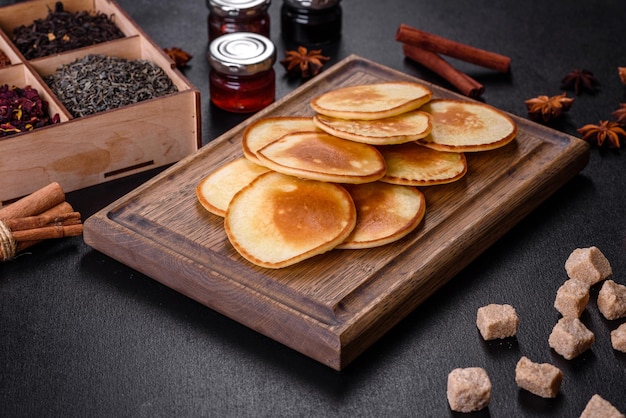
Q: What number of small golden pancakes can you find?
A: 9